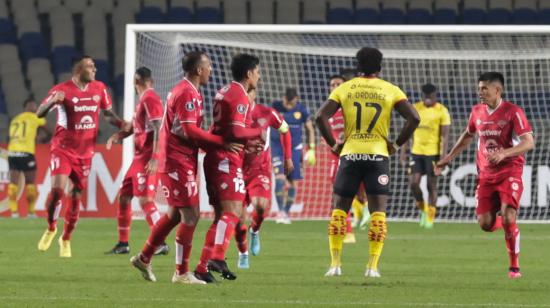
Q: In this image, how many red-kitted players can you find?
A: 7